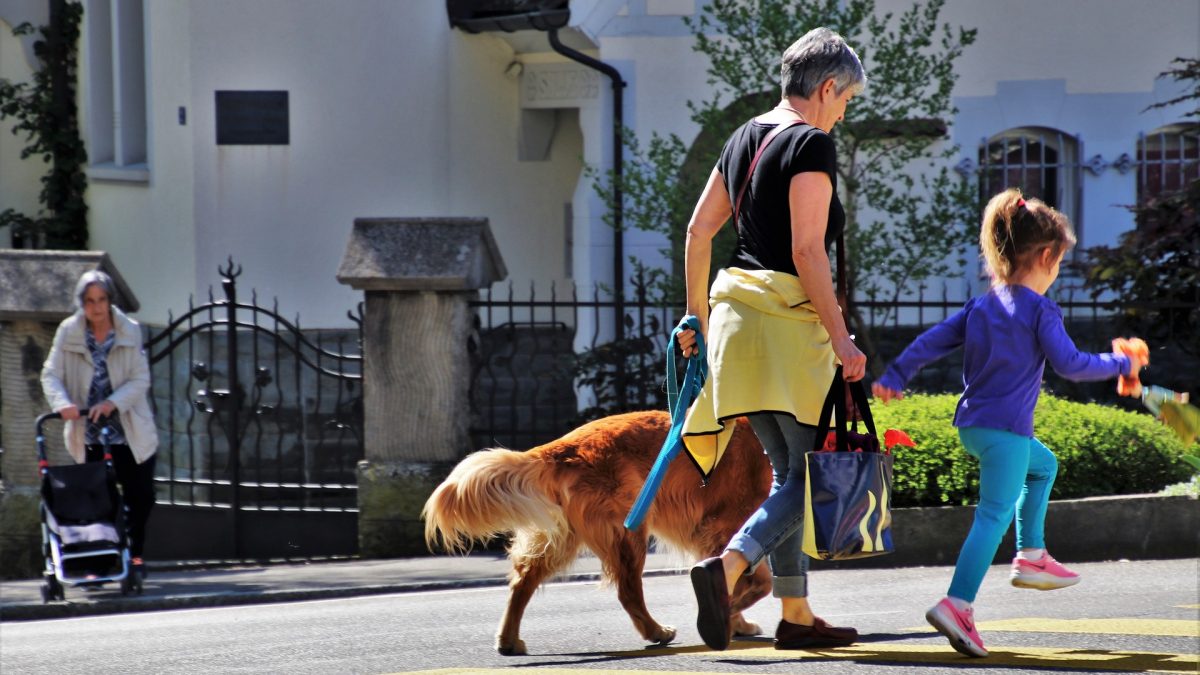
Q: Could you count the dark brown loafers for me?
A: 2